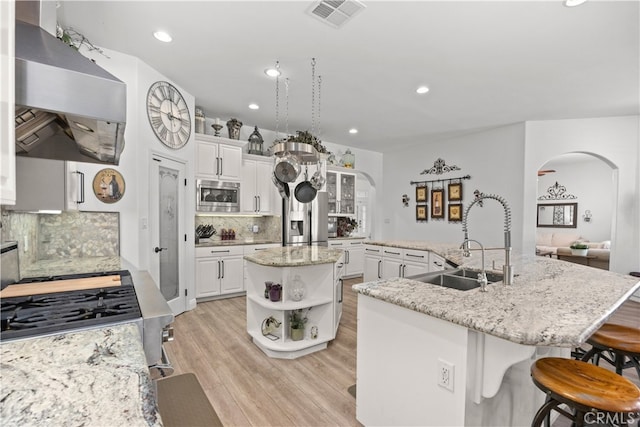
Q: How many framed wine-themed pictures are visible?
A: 5